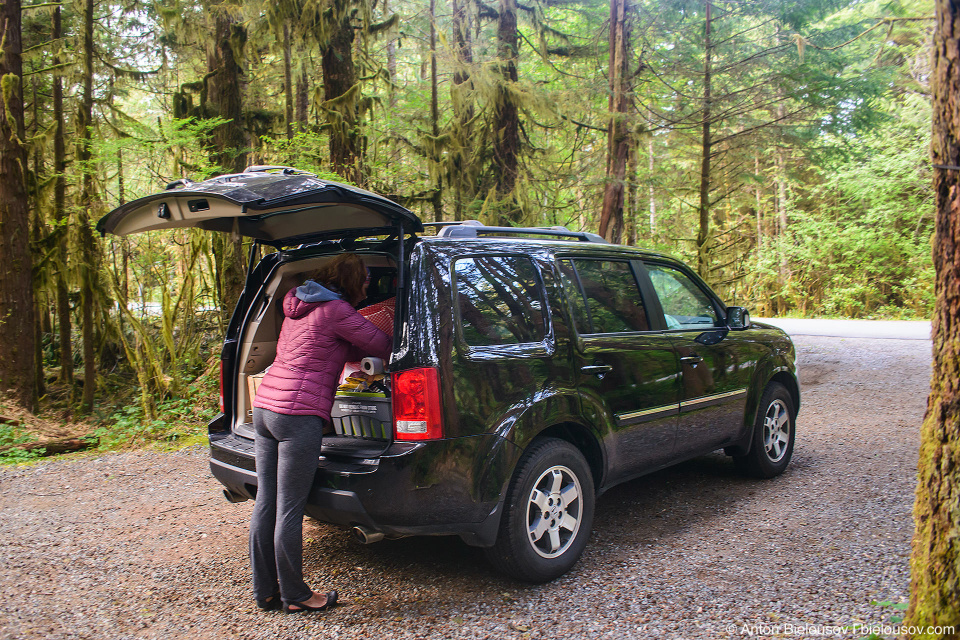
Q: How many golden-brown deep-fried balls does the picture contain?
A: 0